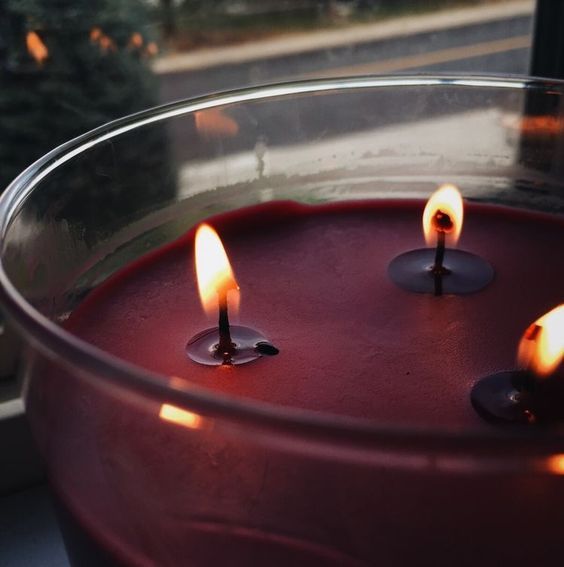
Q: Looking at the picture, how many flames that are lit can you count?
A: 3